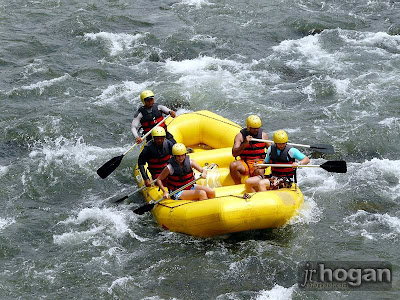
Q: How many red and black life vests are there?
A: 5